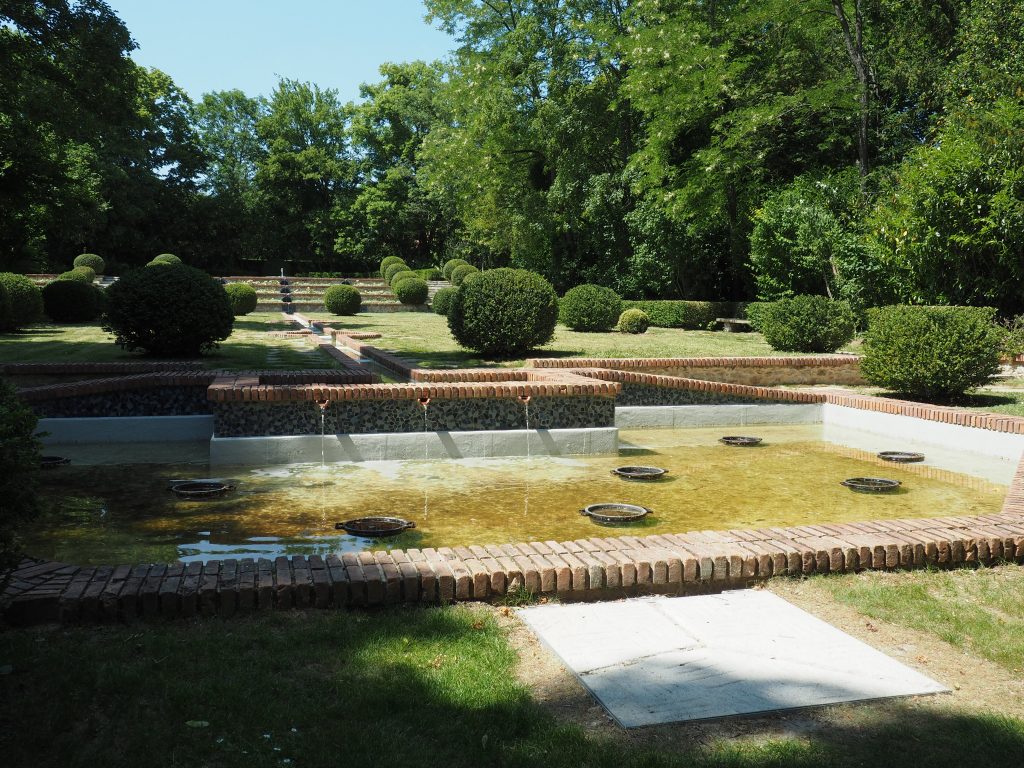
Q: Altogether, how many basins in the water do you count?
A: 8